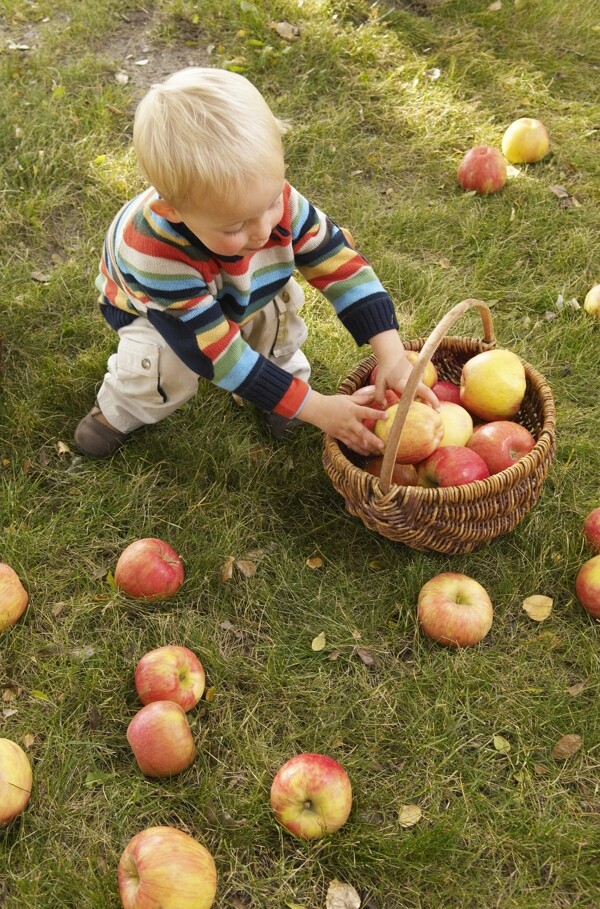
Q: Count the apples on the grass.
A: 13